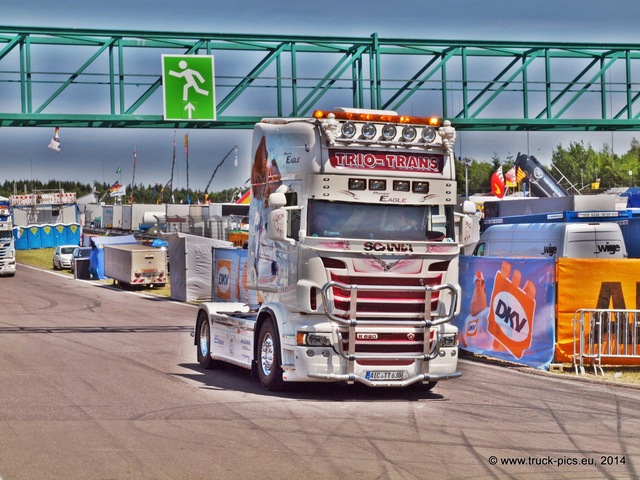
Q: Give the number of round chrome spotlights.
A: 5